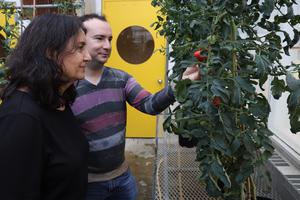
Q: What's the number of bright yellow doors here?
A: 1